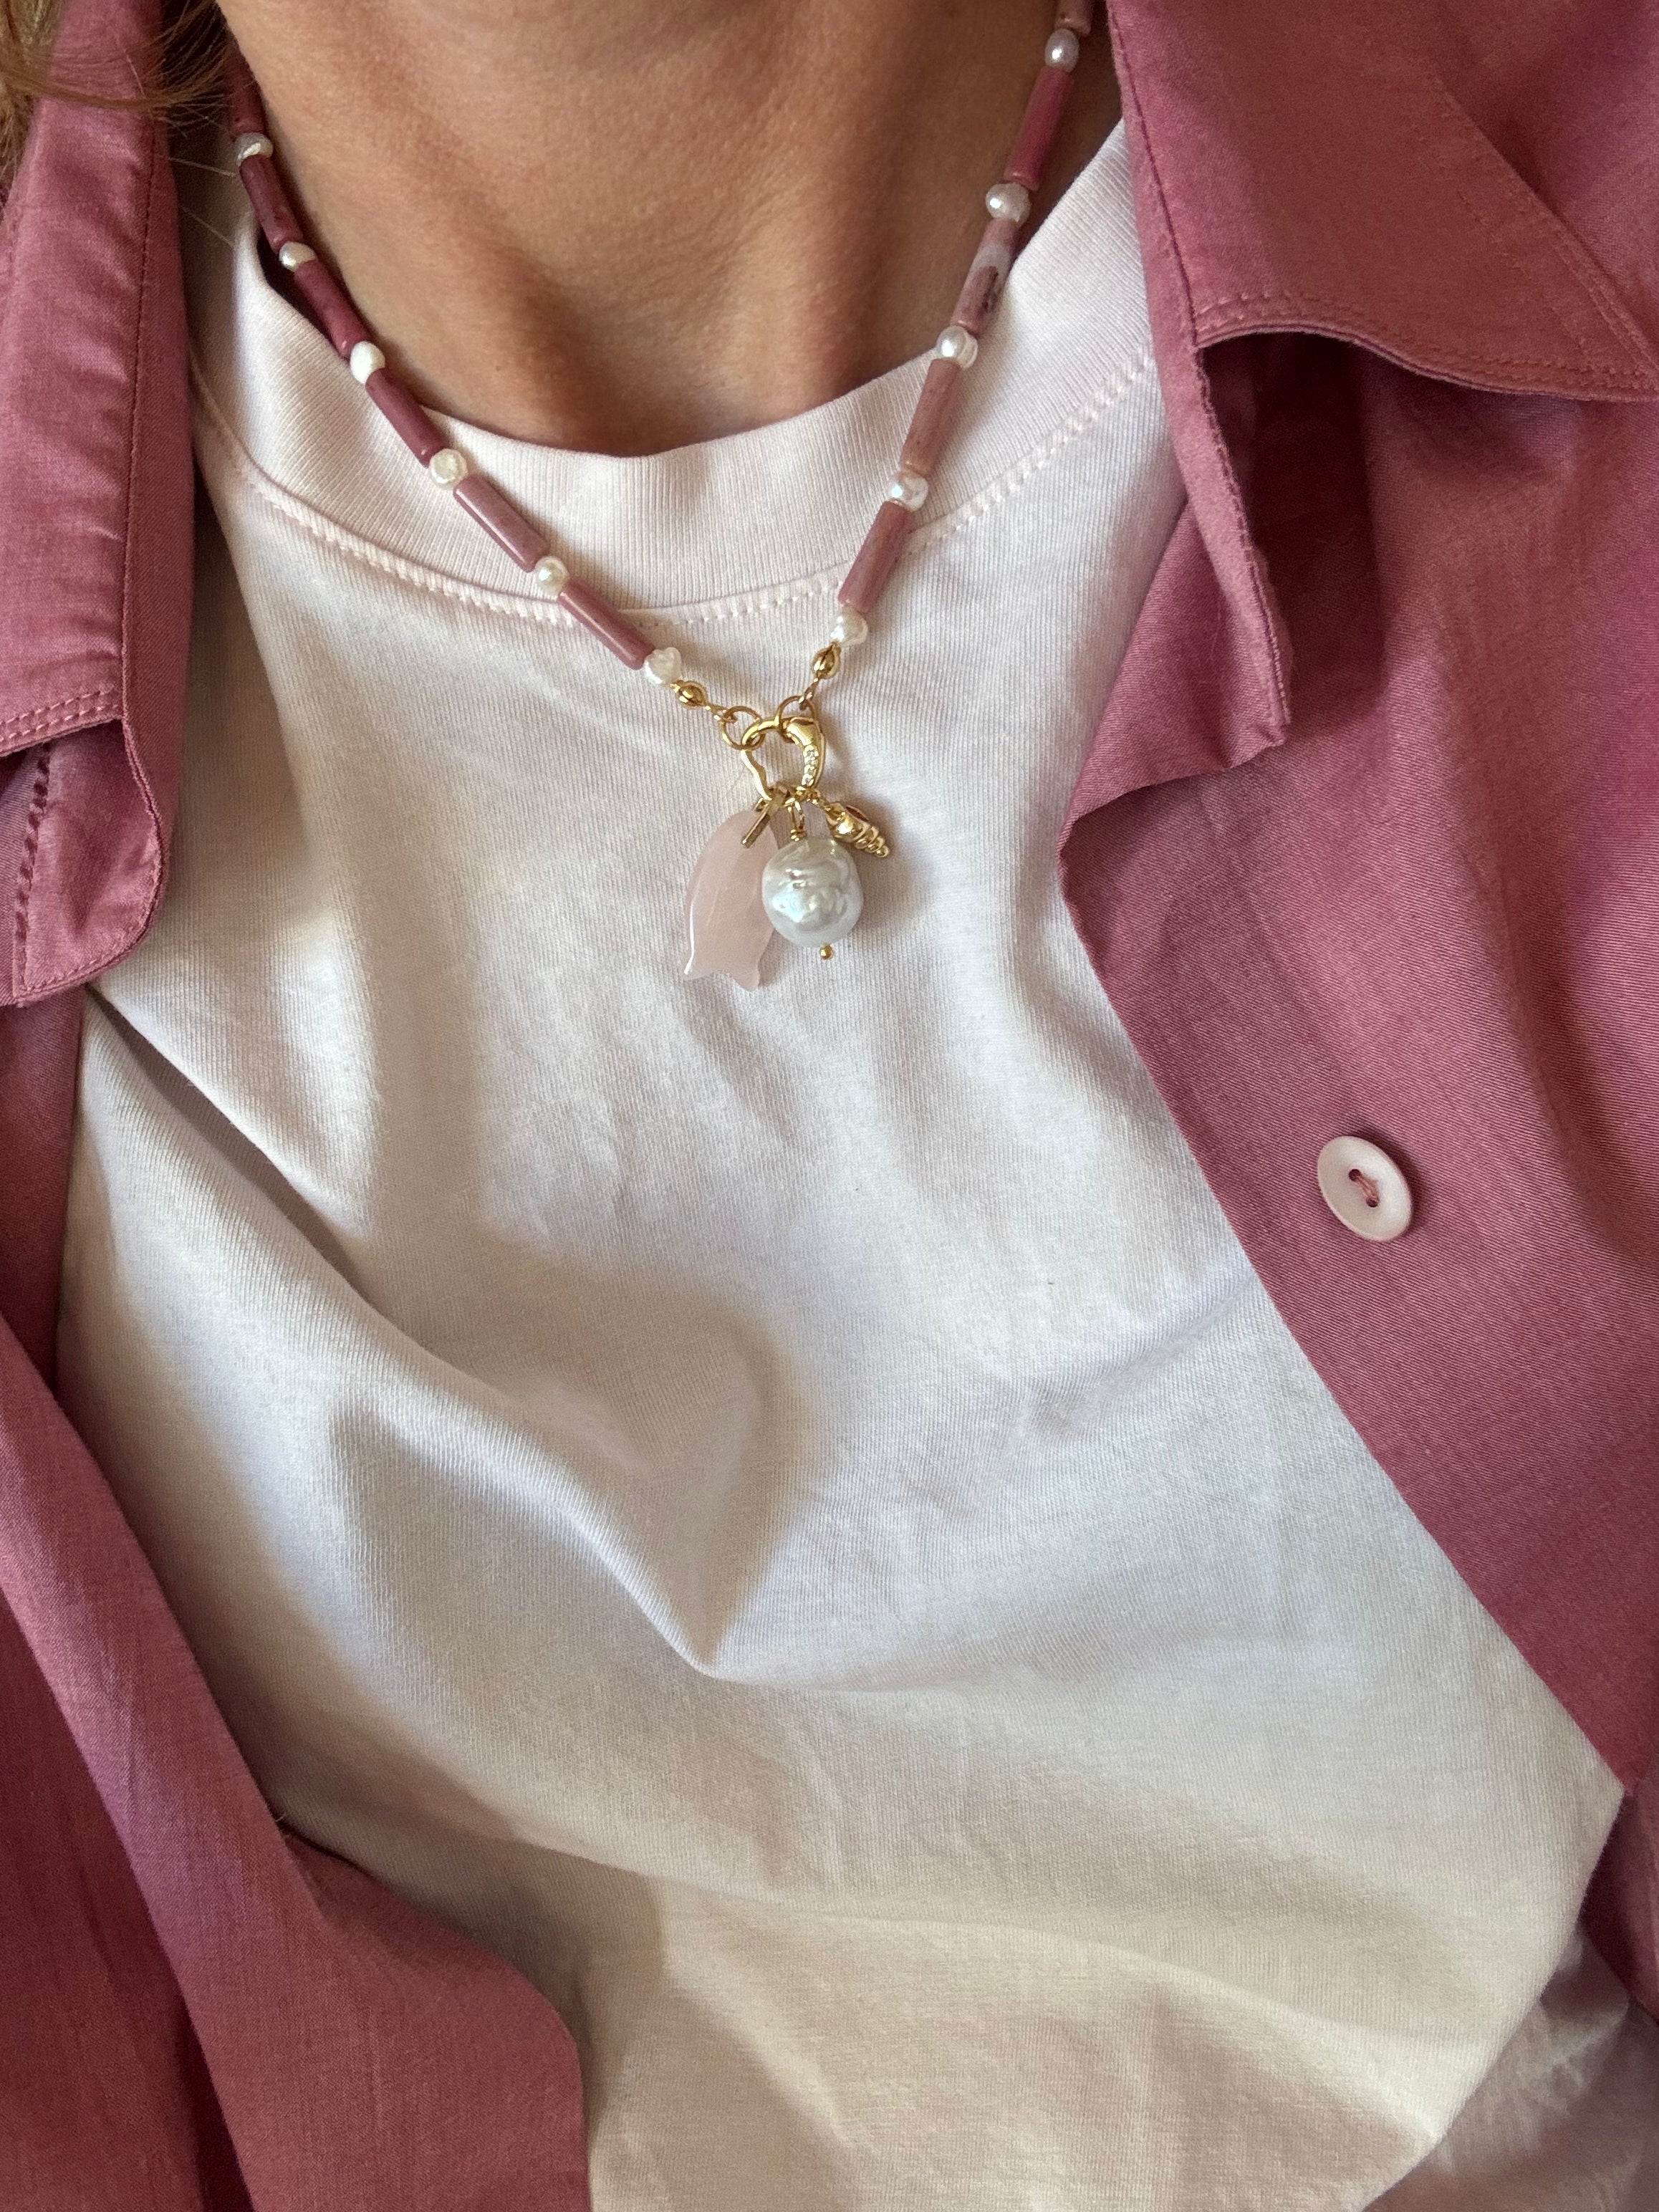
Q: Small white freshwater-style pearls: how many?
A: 11